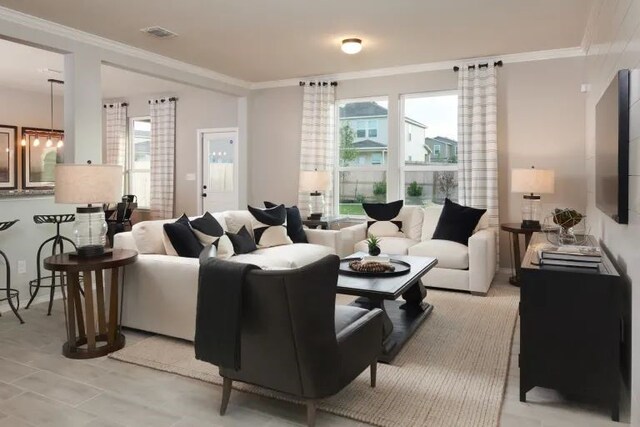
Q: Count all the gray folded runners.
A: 1